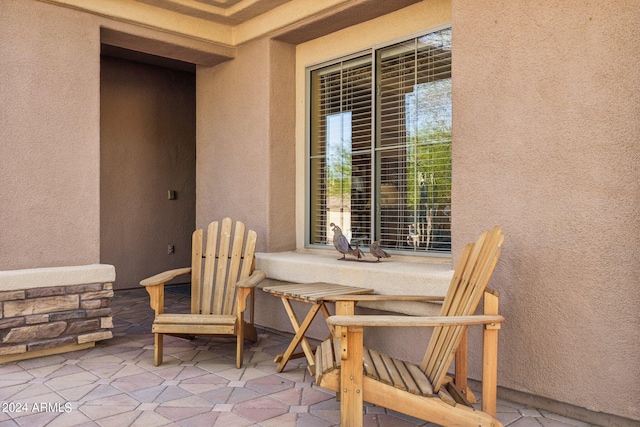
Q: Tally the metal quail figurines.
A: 2